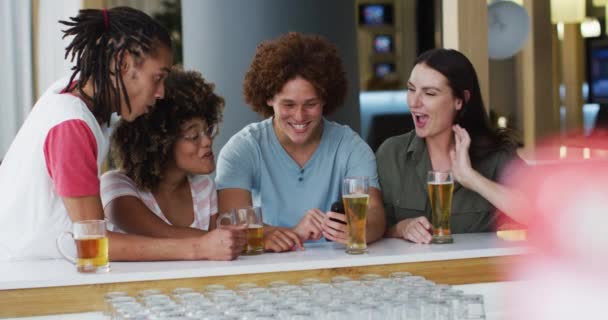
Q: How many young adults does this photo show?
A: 4